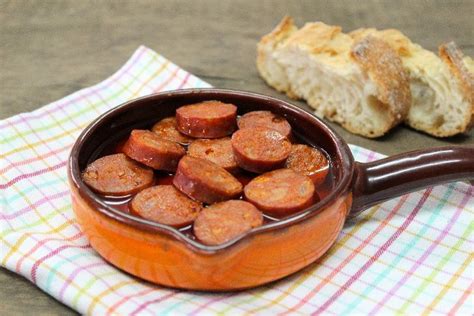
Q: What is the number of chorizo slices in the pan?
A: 12